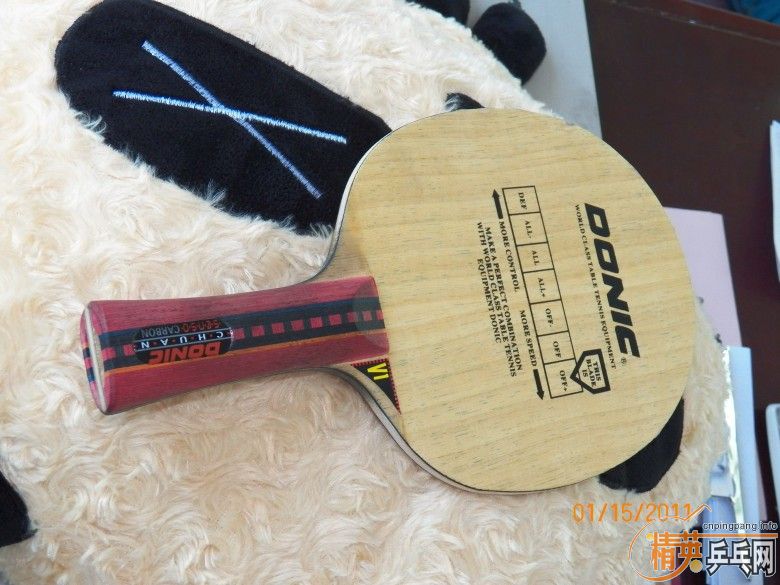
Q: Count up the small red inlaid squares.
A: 11